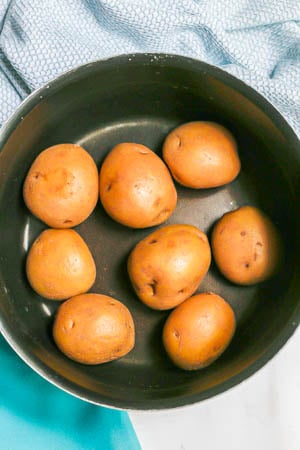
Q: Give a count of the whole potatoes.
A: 8